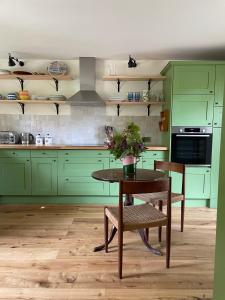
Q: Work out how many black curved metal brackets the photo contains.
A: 8